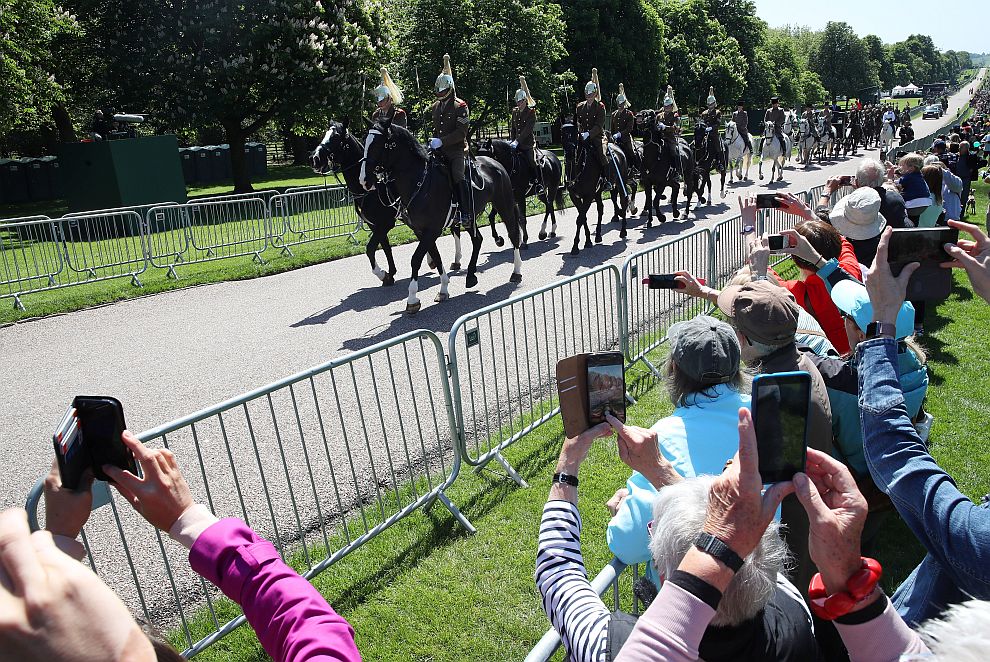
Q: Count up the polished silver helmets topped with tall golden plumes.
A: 7